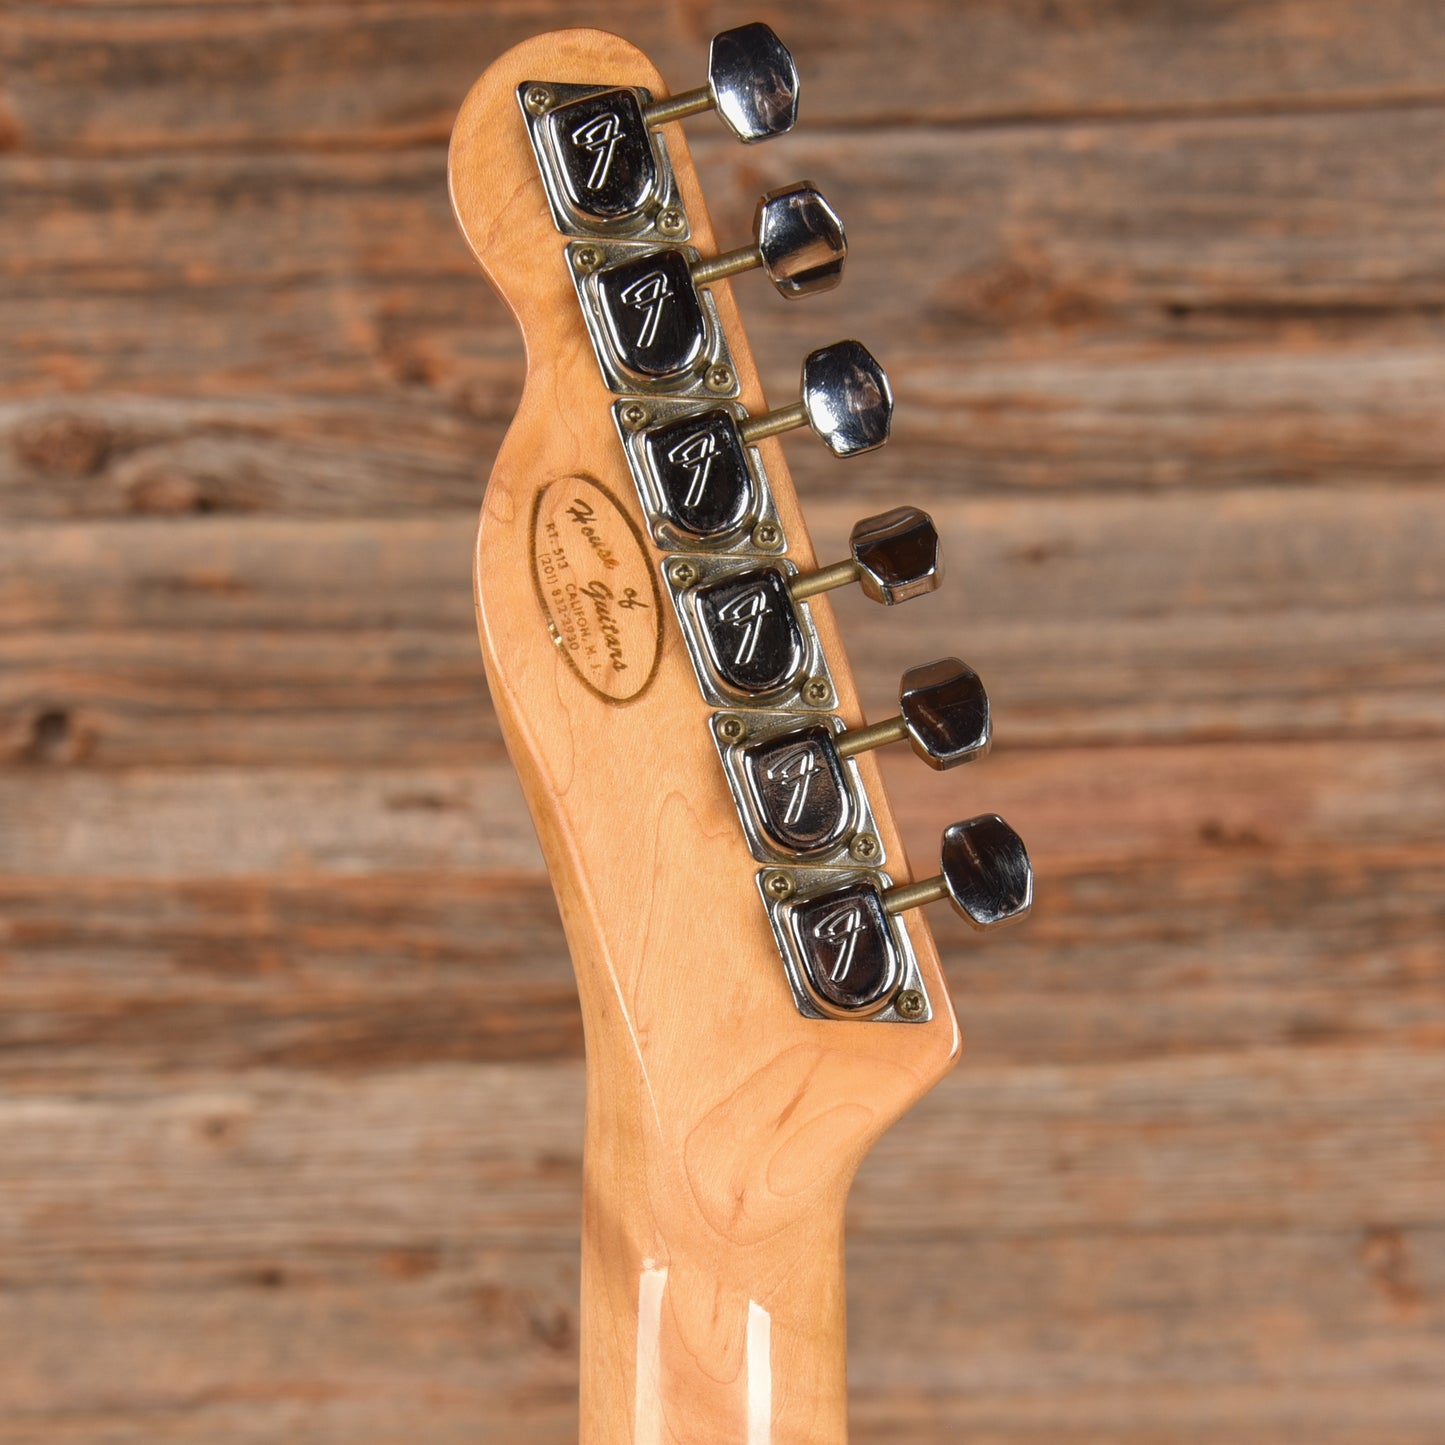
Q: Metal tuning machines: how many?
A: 6